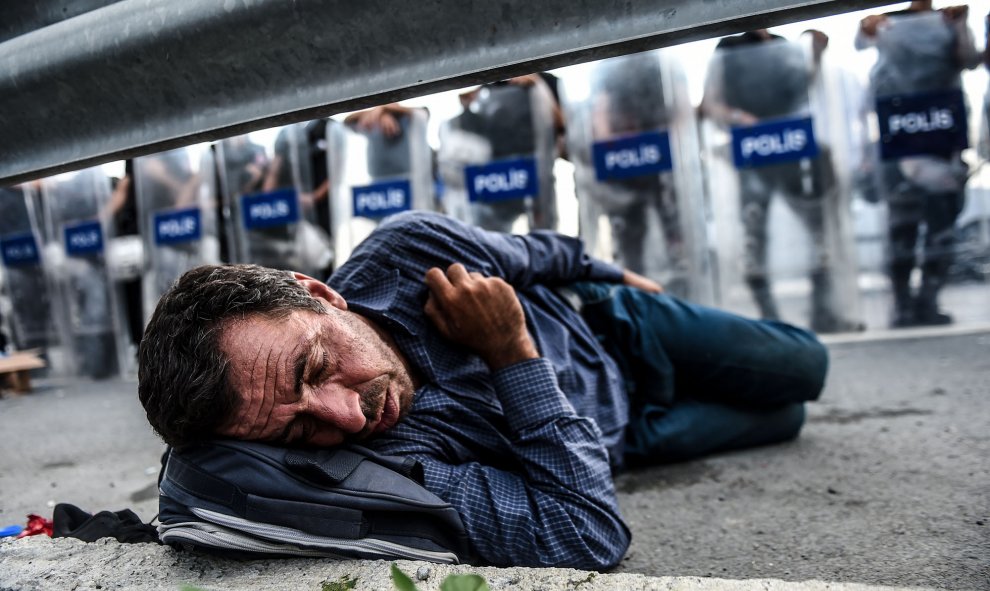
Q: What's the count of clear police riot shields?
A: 9